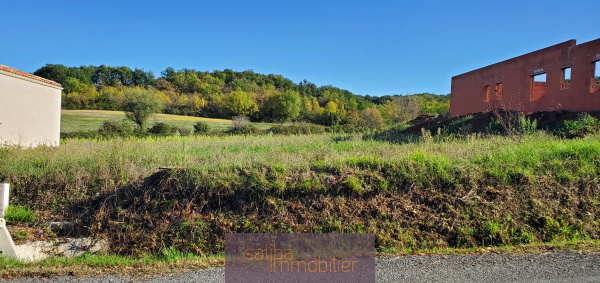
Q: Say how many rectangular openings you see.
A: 5